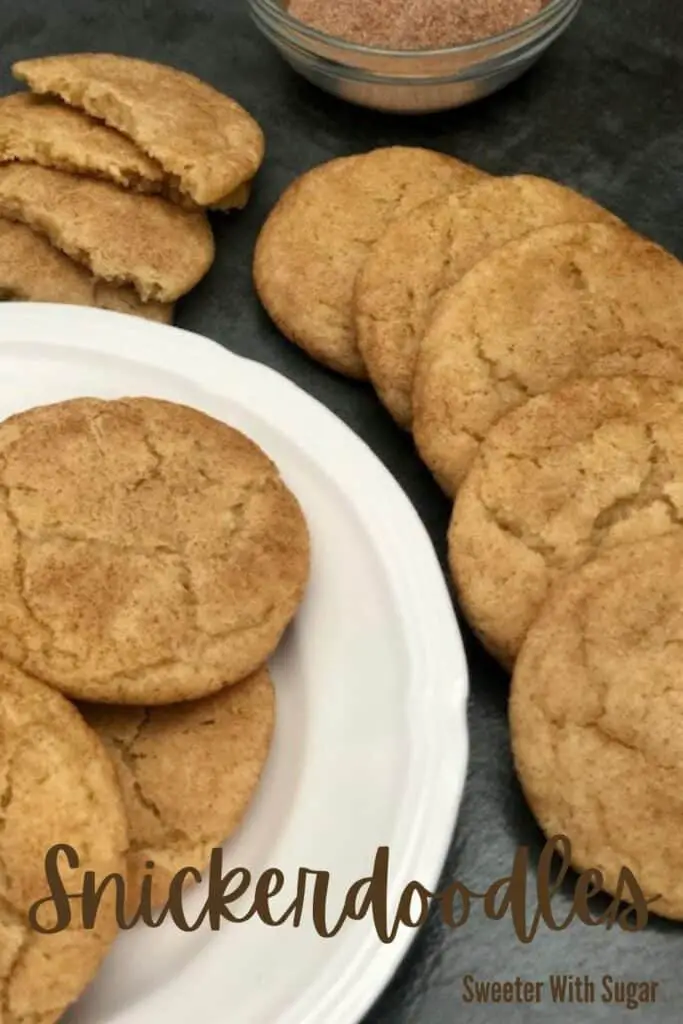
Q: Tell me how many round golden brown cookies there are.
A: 8